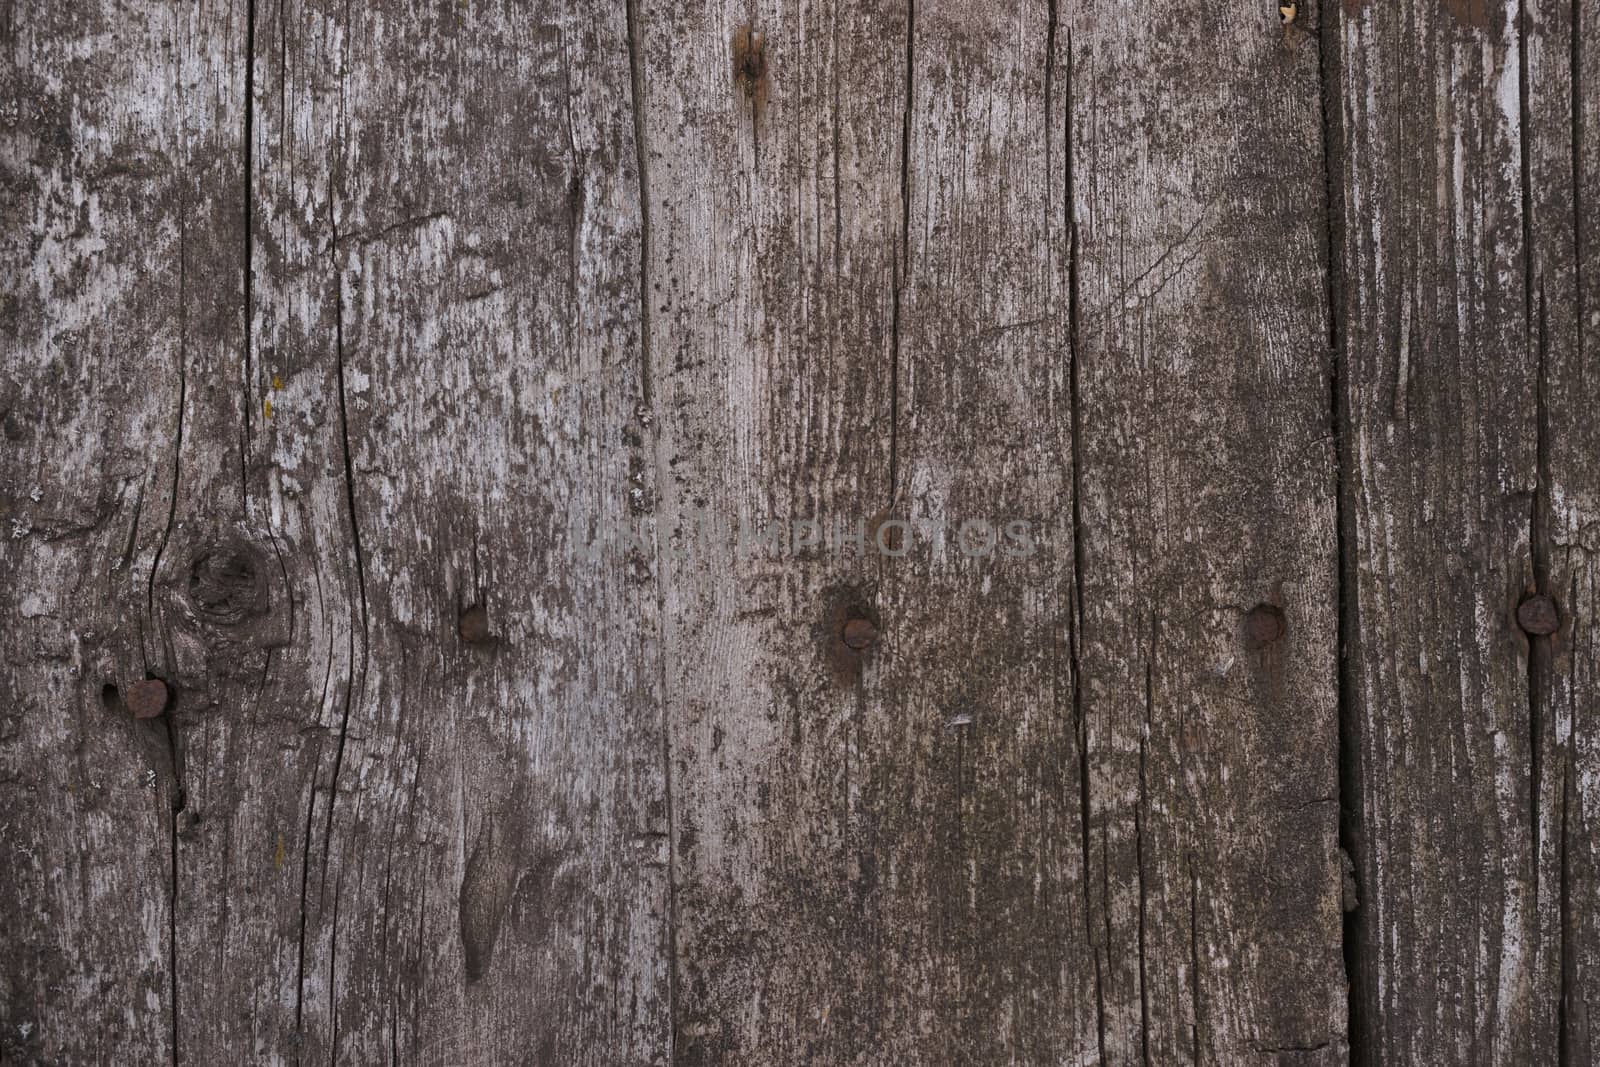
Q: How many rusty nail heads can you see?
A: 5